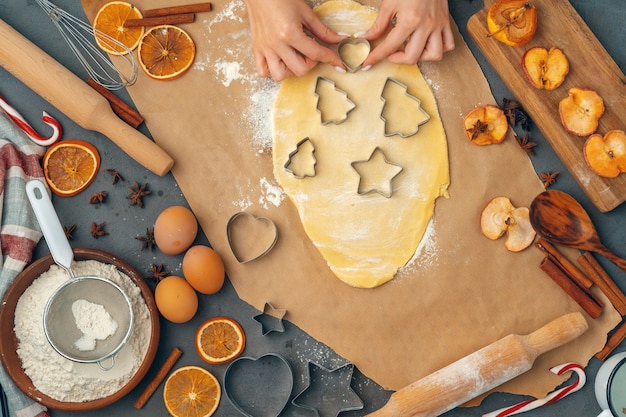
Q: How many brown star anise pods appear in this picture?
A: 12